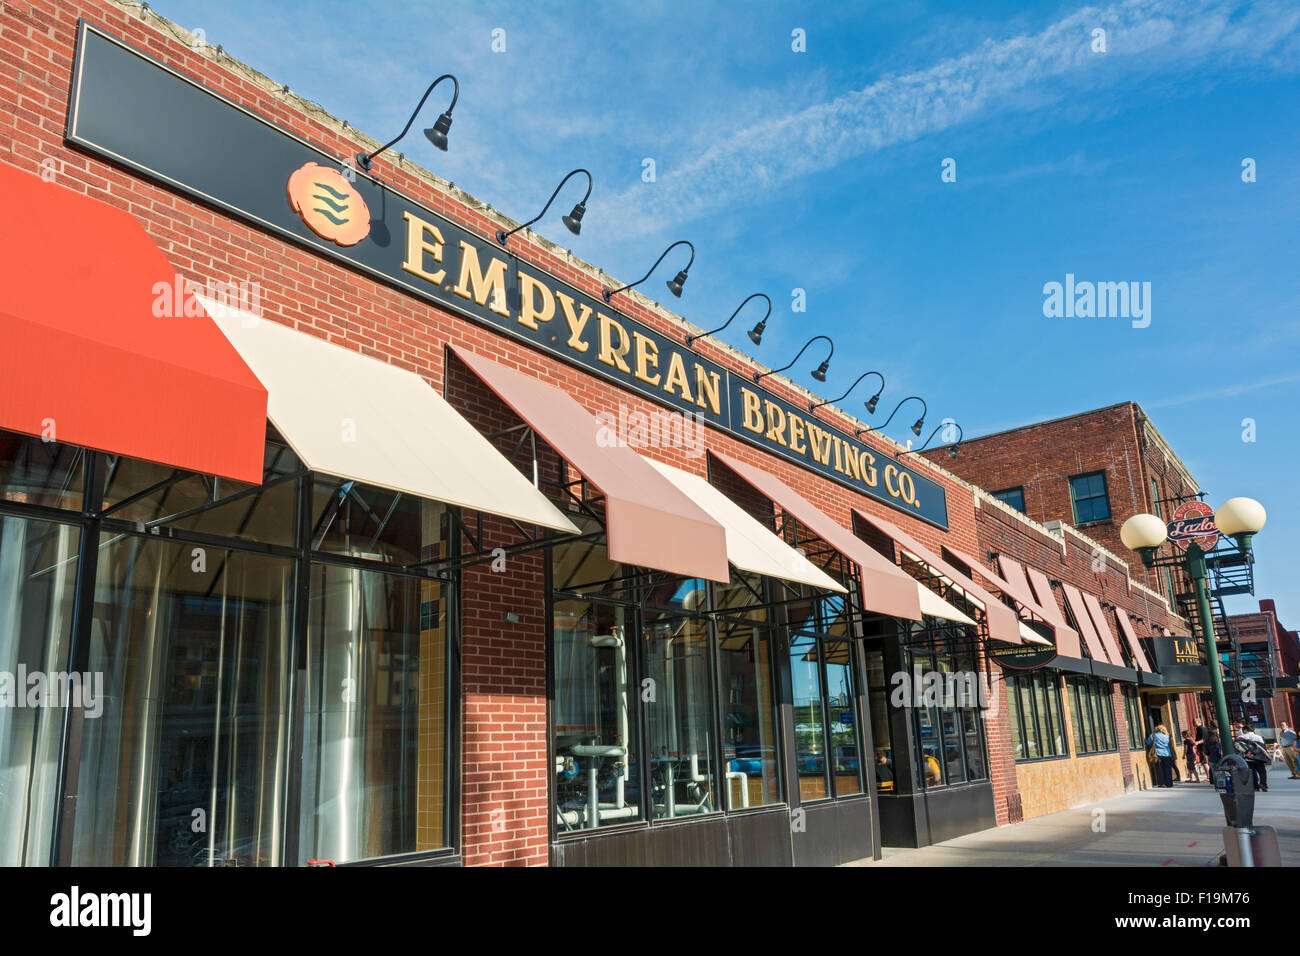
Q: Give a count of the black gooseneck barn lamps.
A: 8